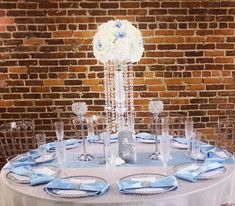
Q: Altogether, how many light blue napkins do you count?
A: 10